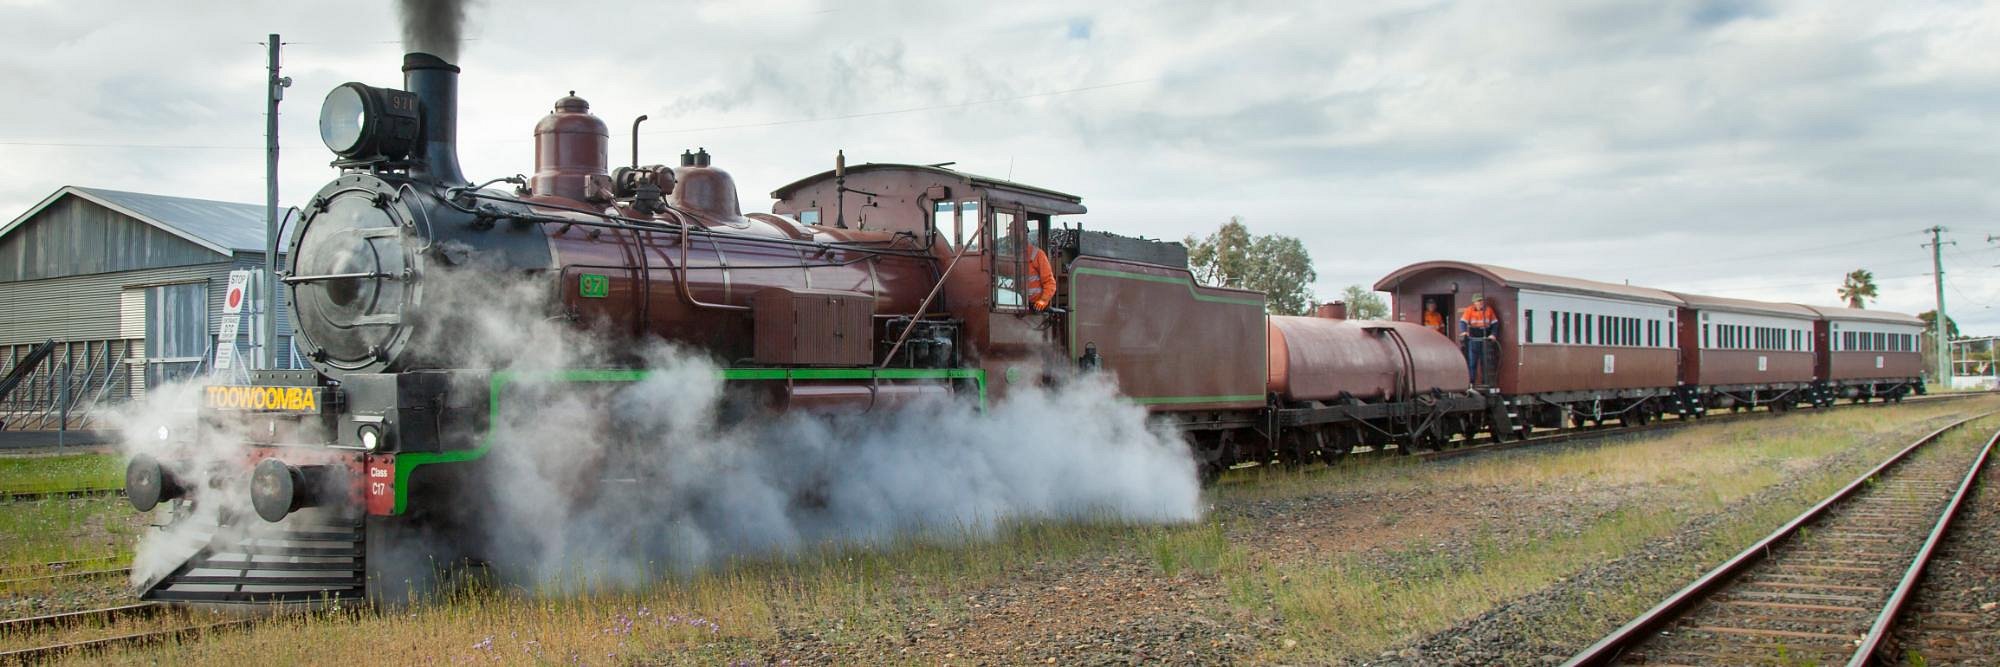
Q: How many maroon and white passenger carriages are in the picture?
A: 3